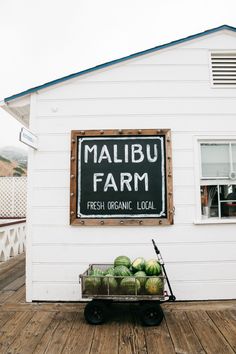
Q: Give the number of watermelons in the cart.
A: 11